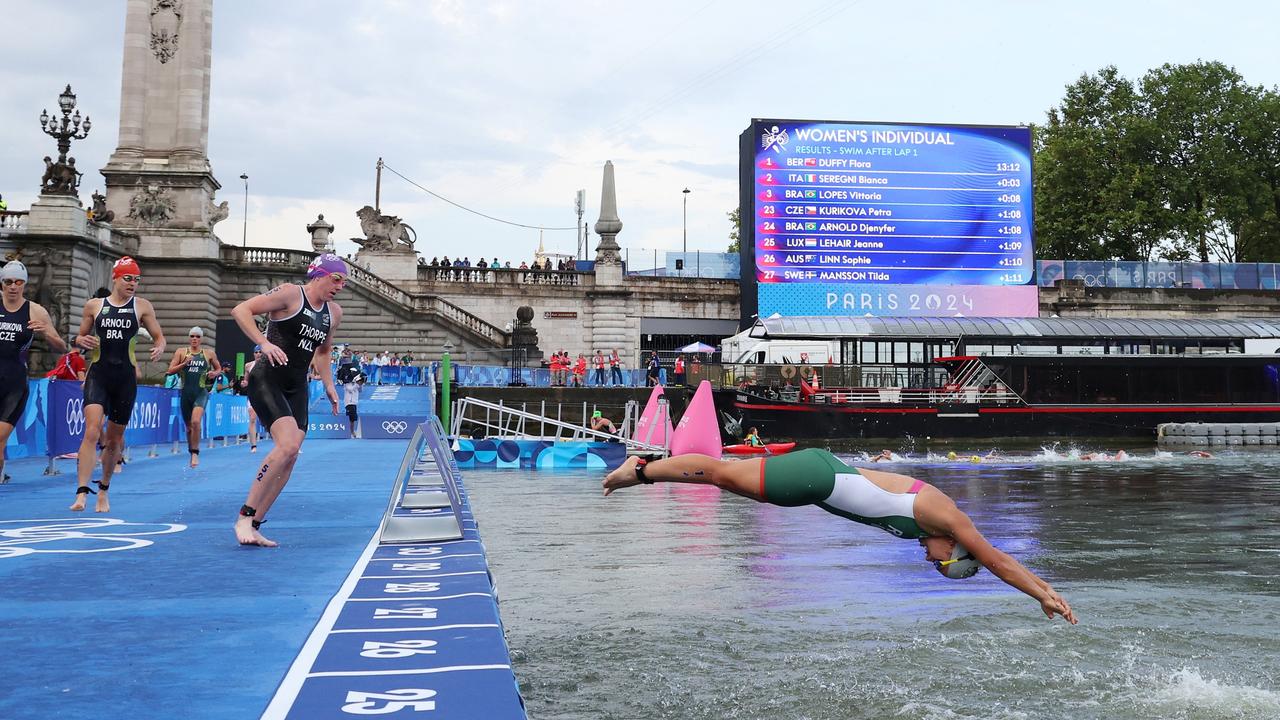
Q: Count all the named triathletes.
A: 4